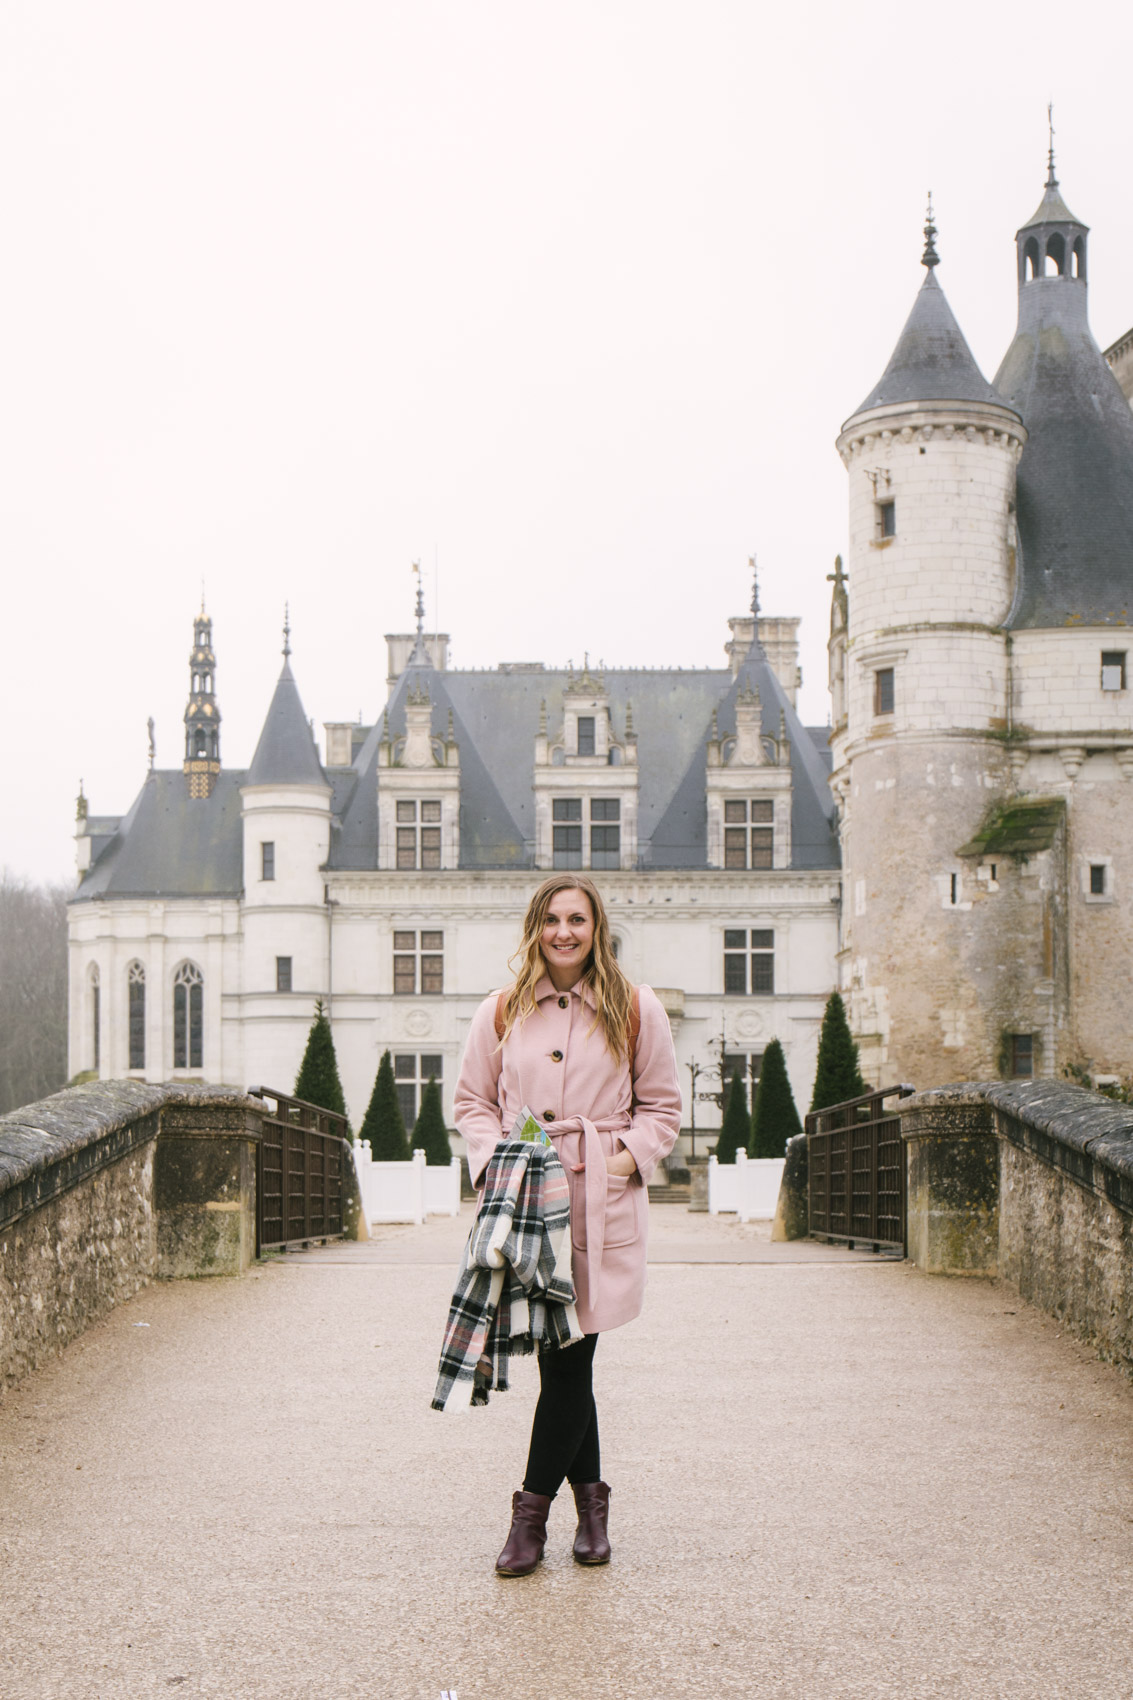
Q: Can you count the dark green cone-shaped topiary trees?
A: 6